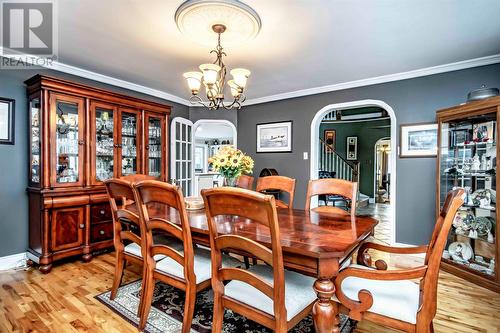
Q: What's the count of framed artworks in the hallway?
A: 2